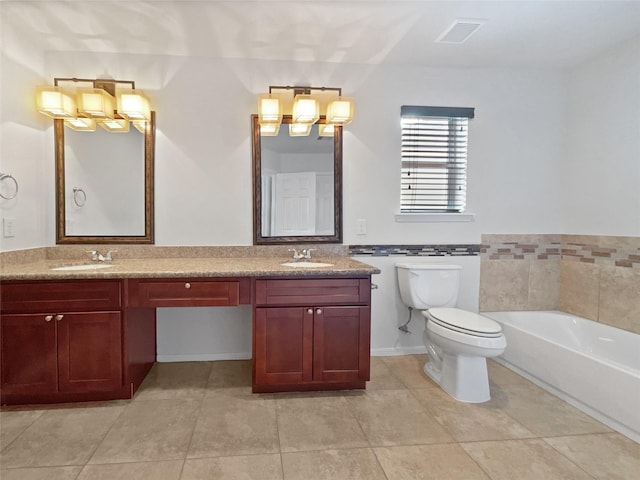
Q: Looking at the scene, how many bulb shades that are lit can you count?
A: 6